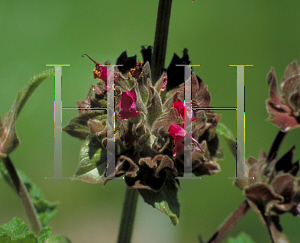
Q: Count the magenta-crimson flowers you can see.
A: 4